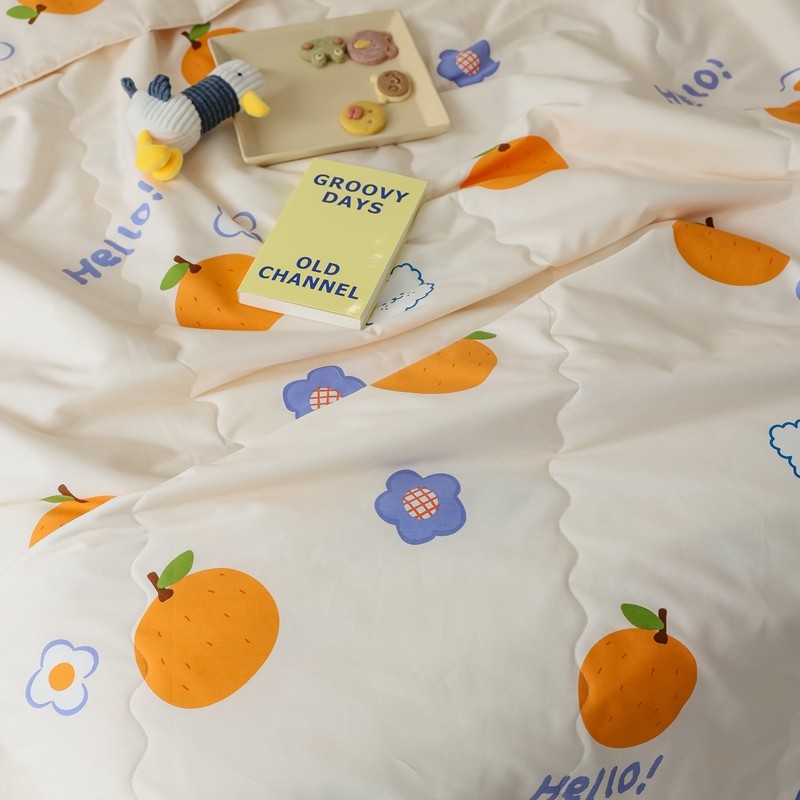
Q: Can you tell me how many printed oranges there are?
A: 10